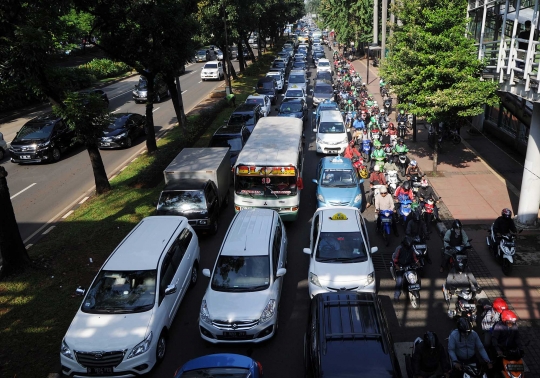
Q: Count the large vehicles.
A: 2